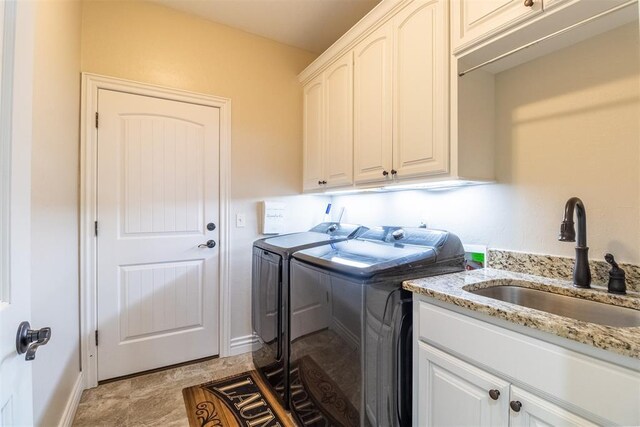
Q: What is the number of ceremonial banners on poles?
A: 0